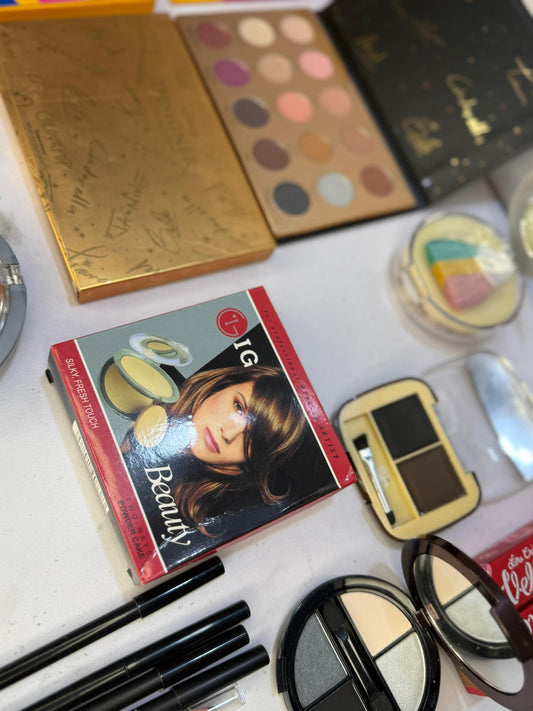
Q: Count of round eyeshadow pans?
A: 15